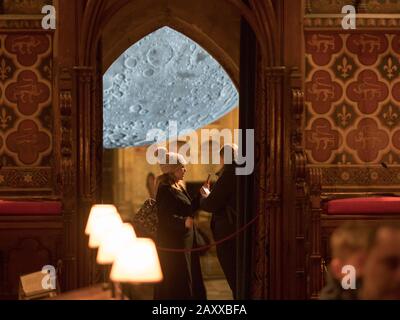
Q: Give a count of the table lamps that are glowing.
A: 4